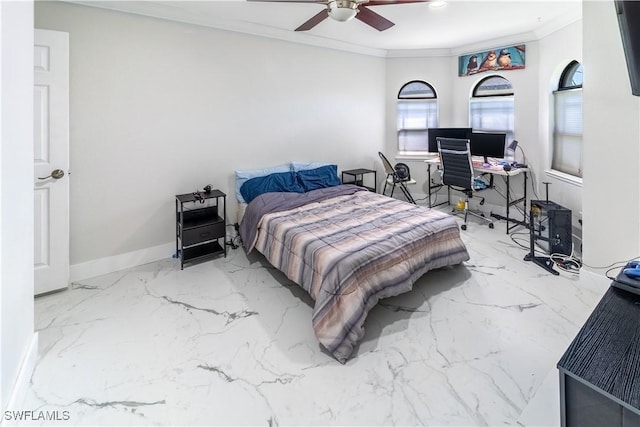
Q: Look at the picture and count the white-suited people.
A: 0